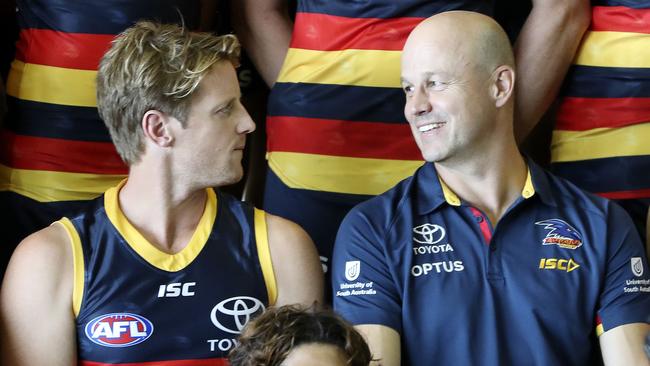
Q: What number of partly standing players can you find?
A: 3